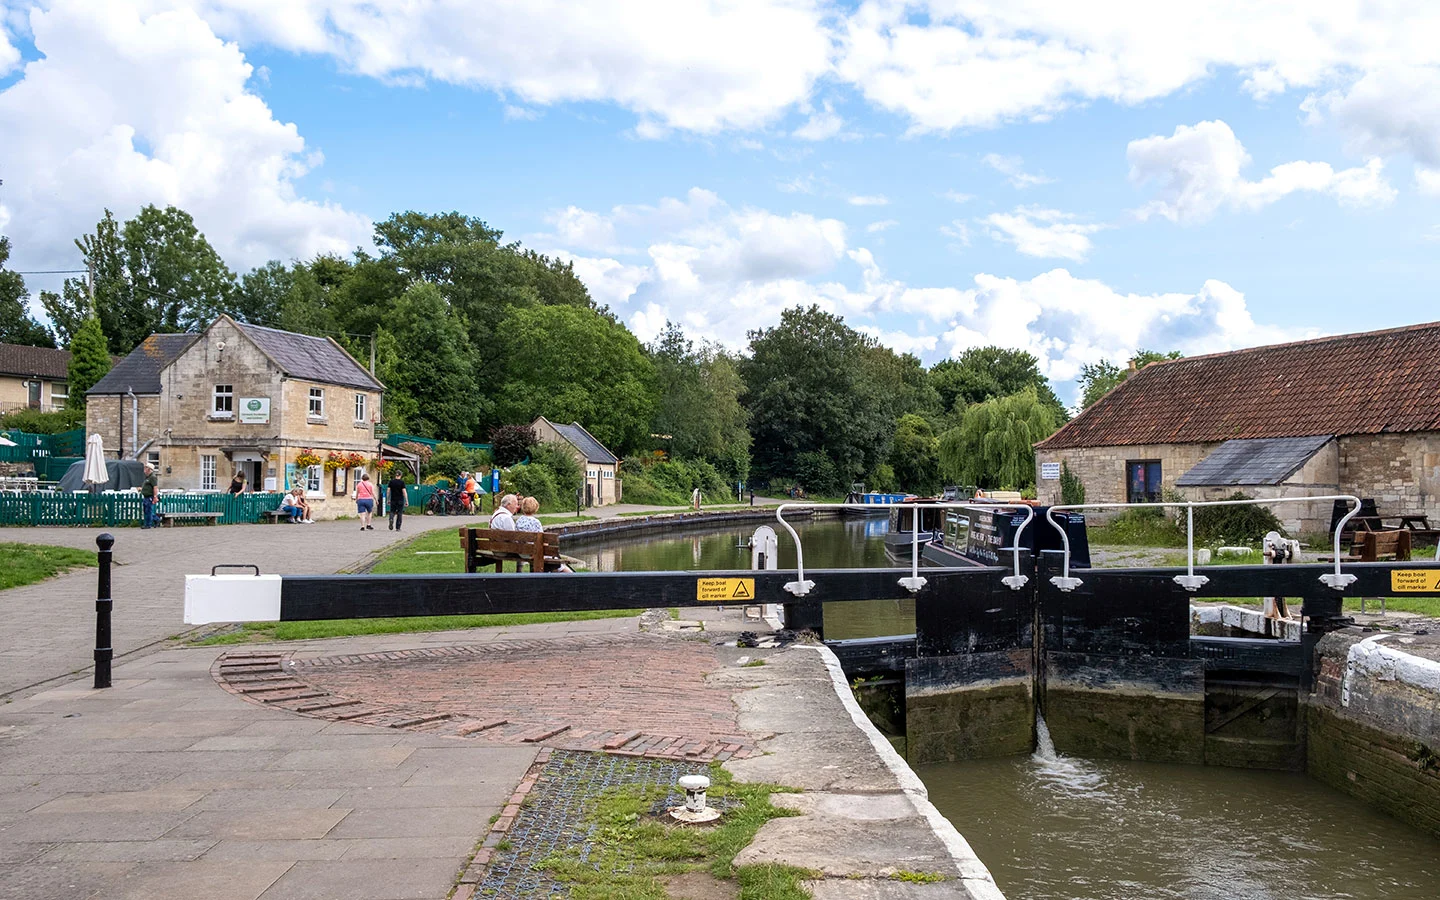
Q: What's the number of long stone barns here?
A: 1